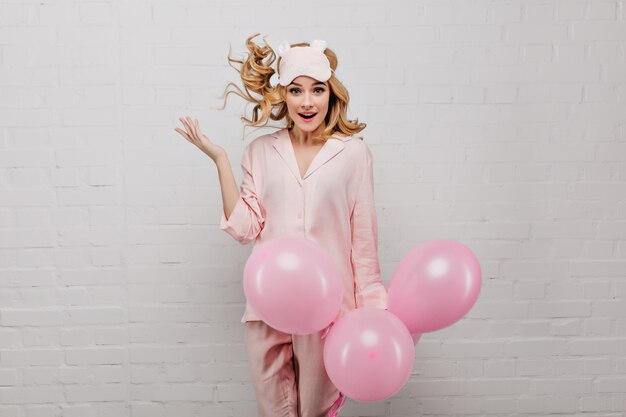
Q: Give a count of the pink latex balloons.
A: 3